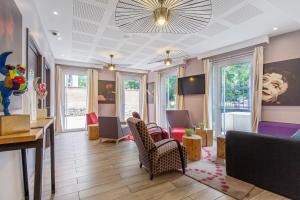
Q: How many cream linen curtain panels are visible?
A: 8